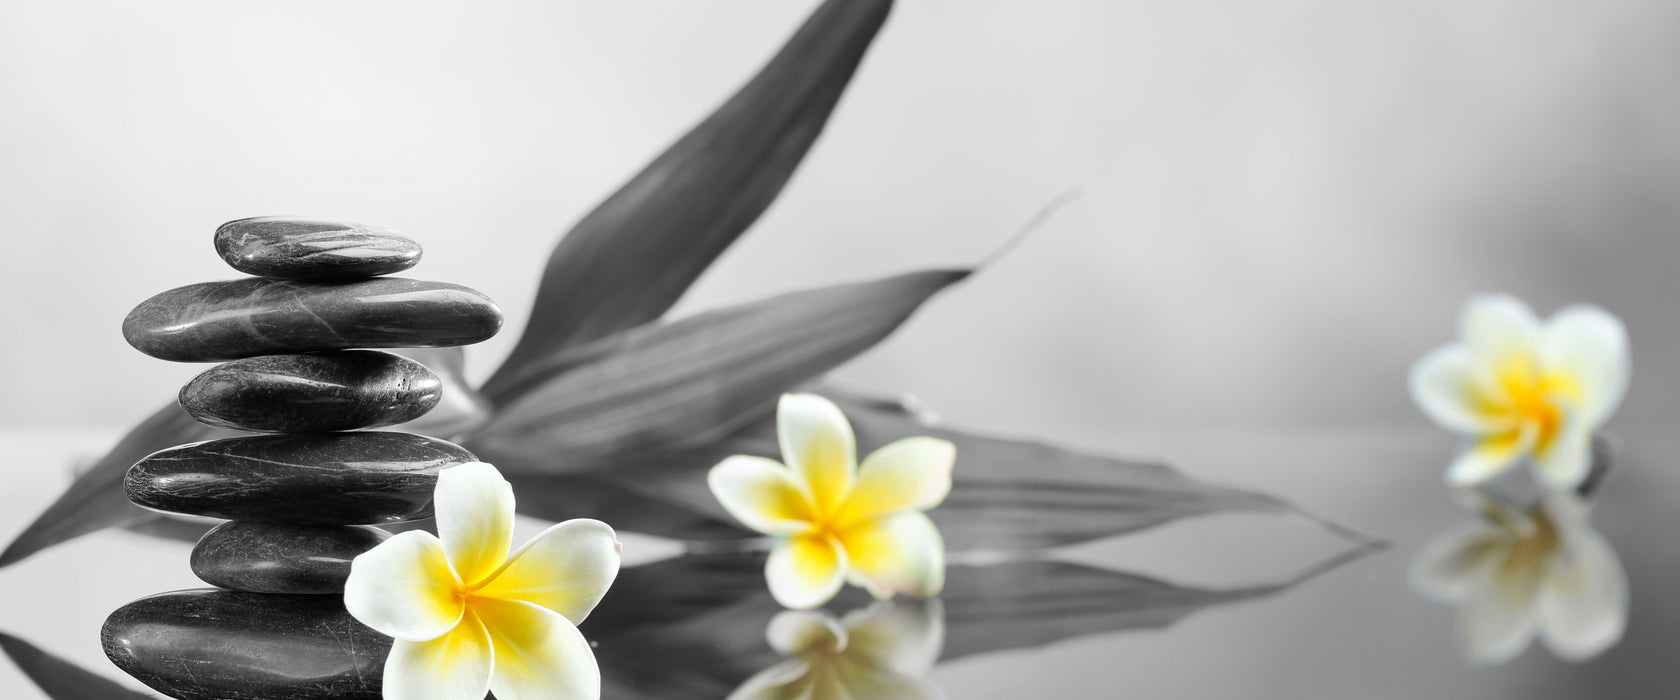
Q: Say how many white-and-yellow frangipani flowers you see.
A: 3